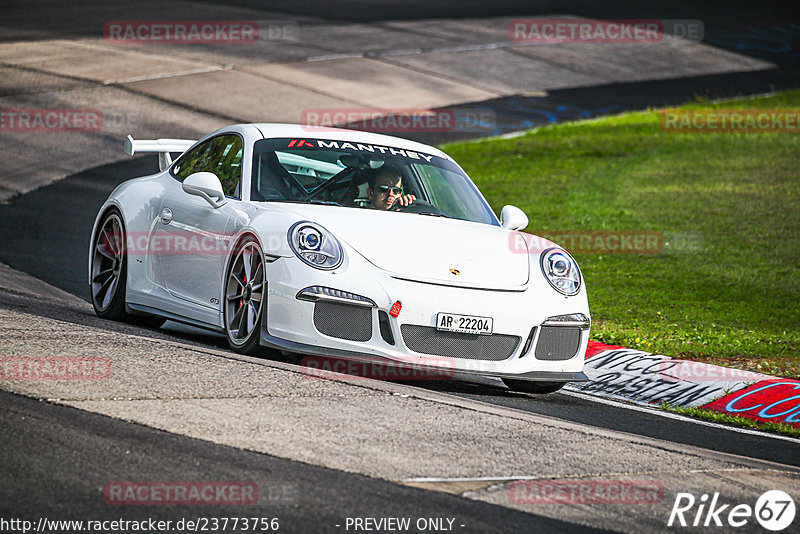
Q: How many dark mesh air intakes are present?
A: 3